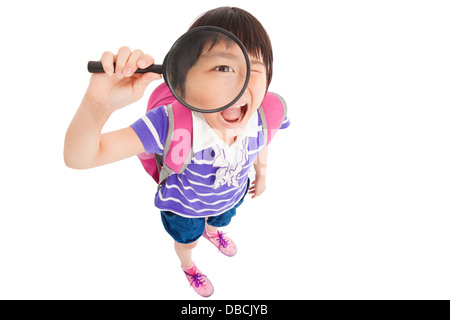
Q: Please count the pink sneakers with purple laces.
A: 2